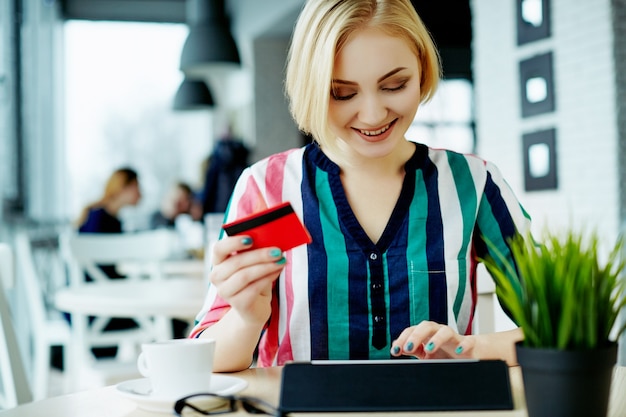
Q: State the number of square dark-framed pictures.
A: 3